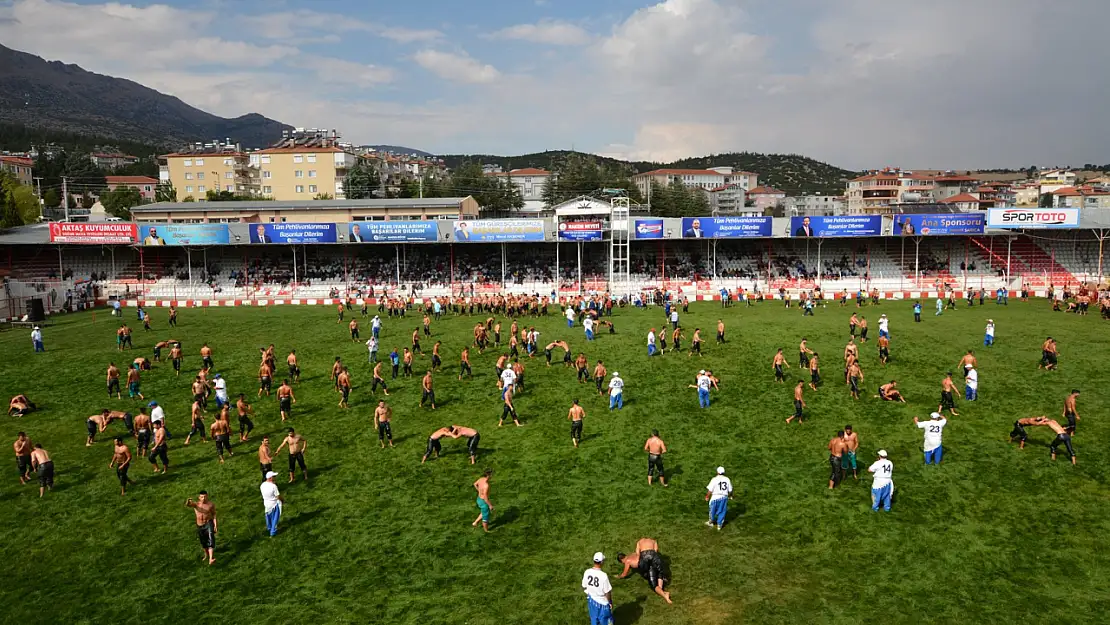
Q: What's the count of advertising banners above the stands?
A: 11